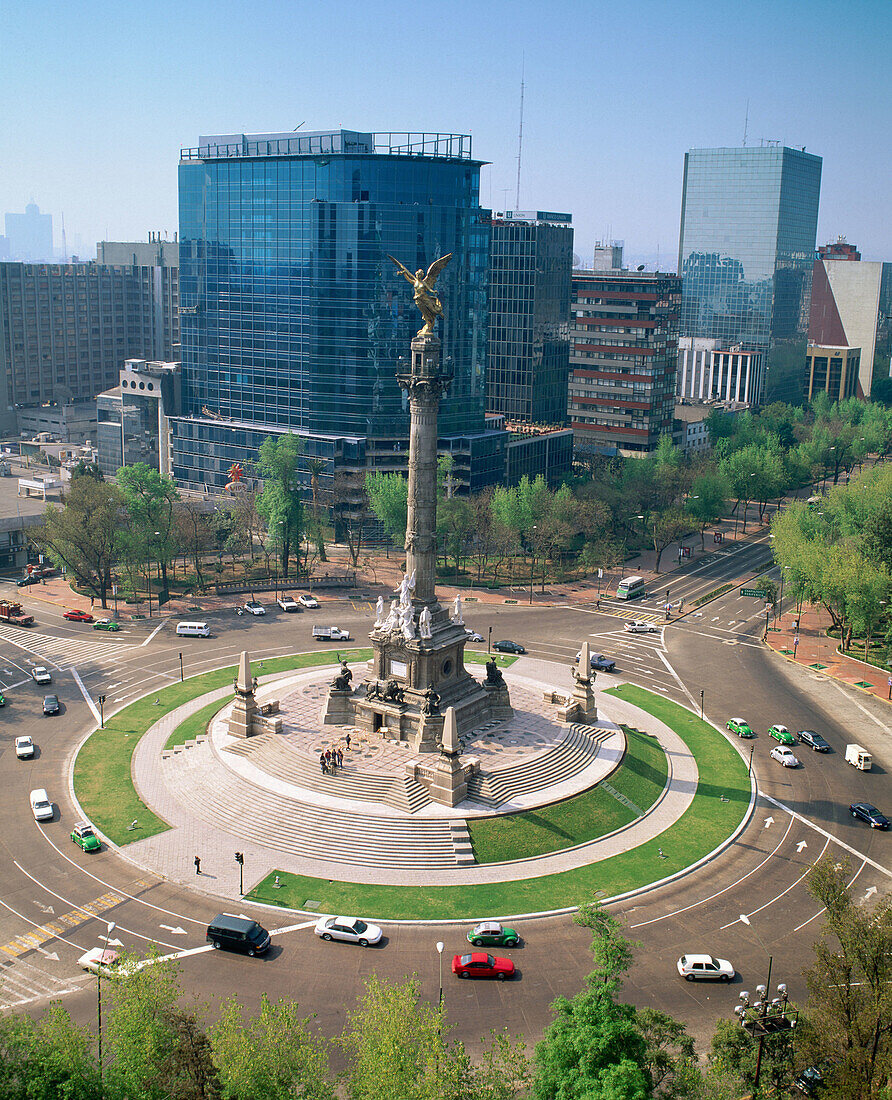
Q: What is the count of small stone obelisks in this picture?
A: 3